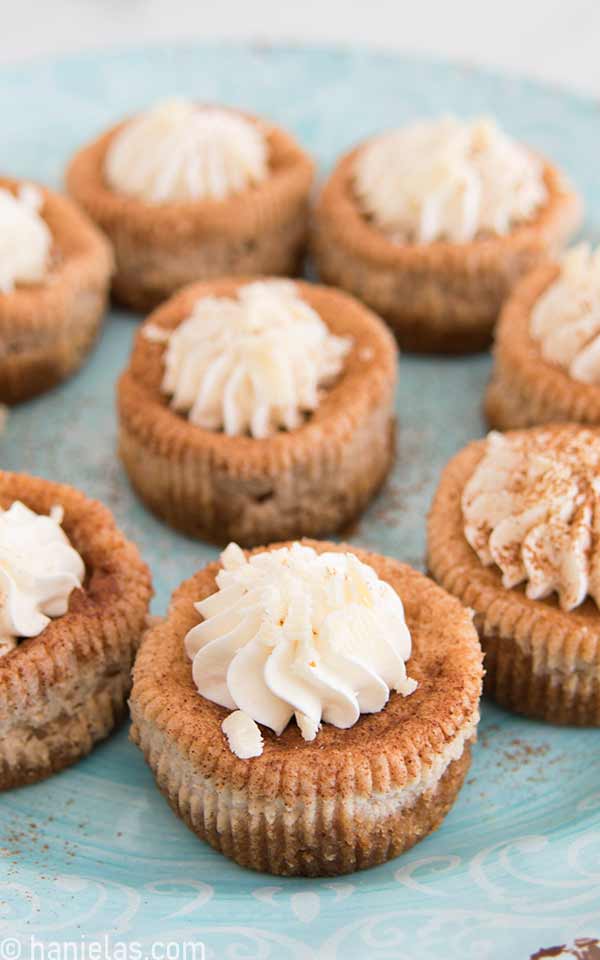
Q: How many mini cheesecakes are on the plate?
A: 8